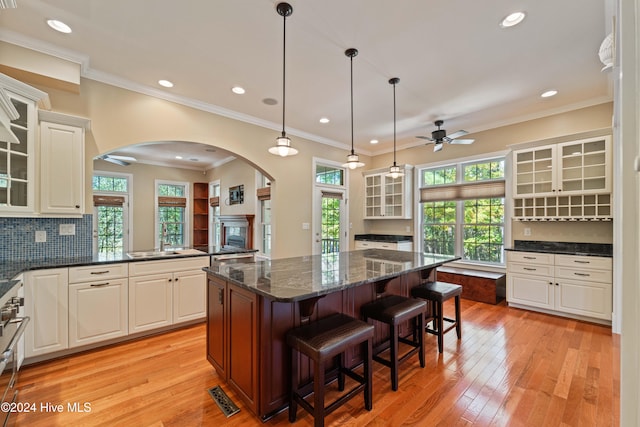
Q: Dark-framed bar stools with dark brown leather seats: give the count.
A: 3